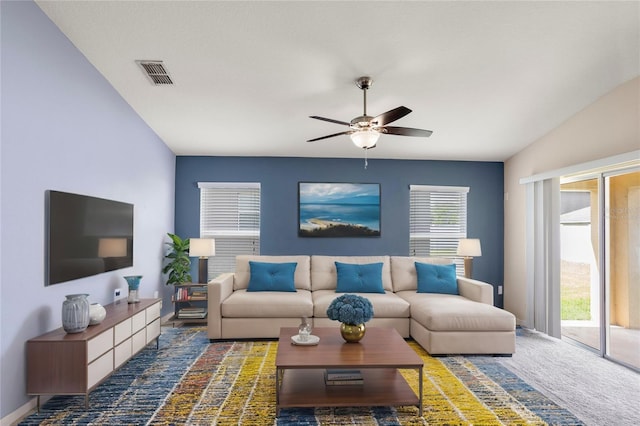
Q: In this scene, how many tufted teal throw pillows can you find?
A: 3